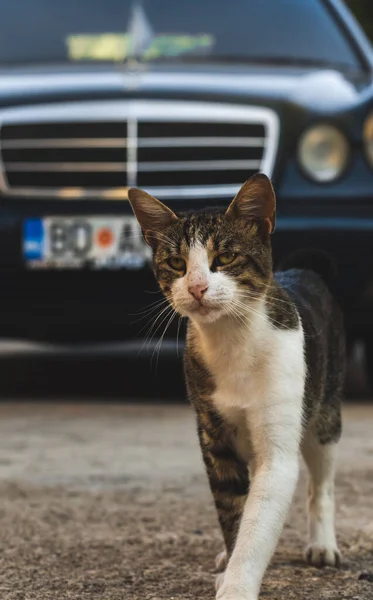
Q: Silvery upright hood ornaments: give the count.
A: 1